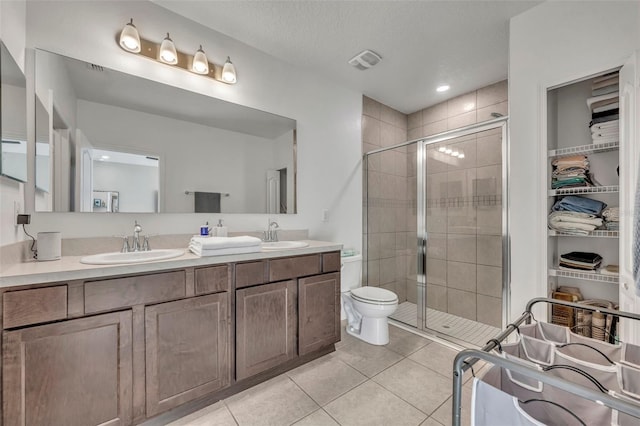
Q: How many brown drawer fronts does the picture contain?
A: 6